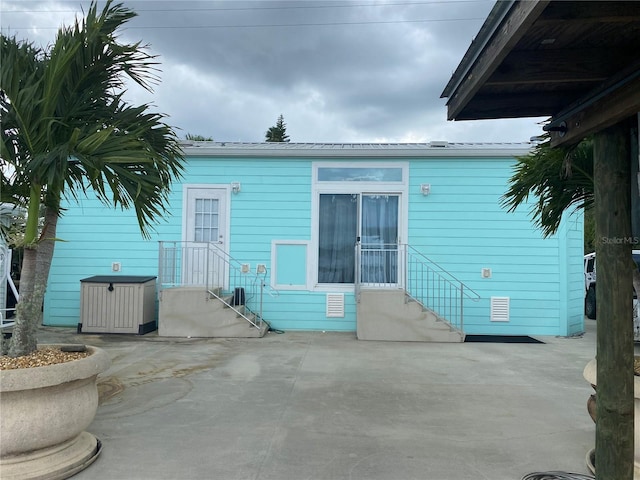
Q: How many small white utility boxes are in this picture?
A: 4